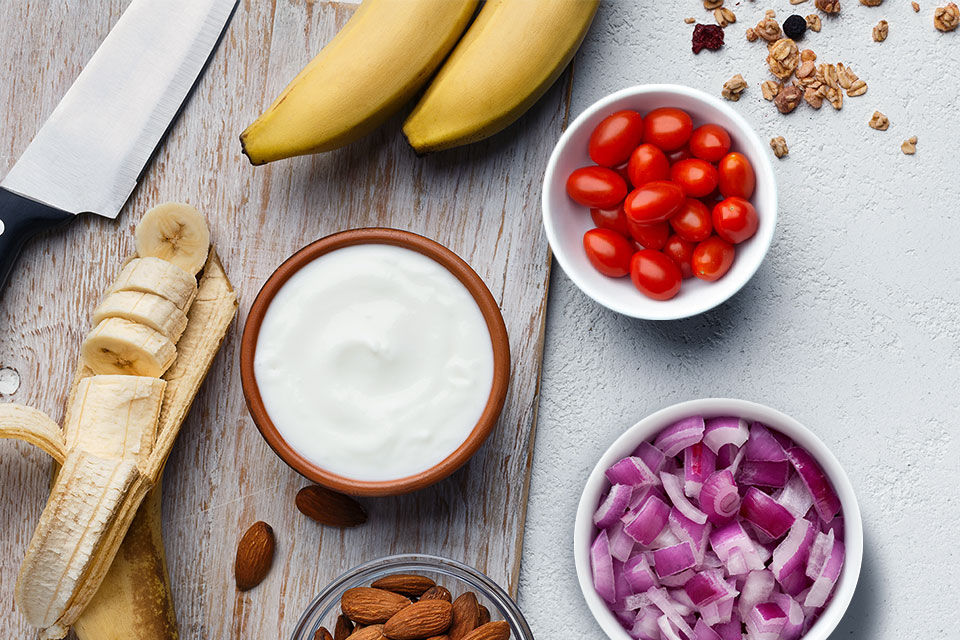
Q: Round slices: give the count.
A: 4